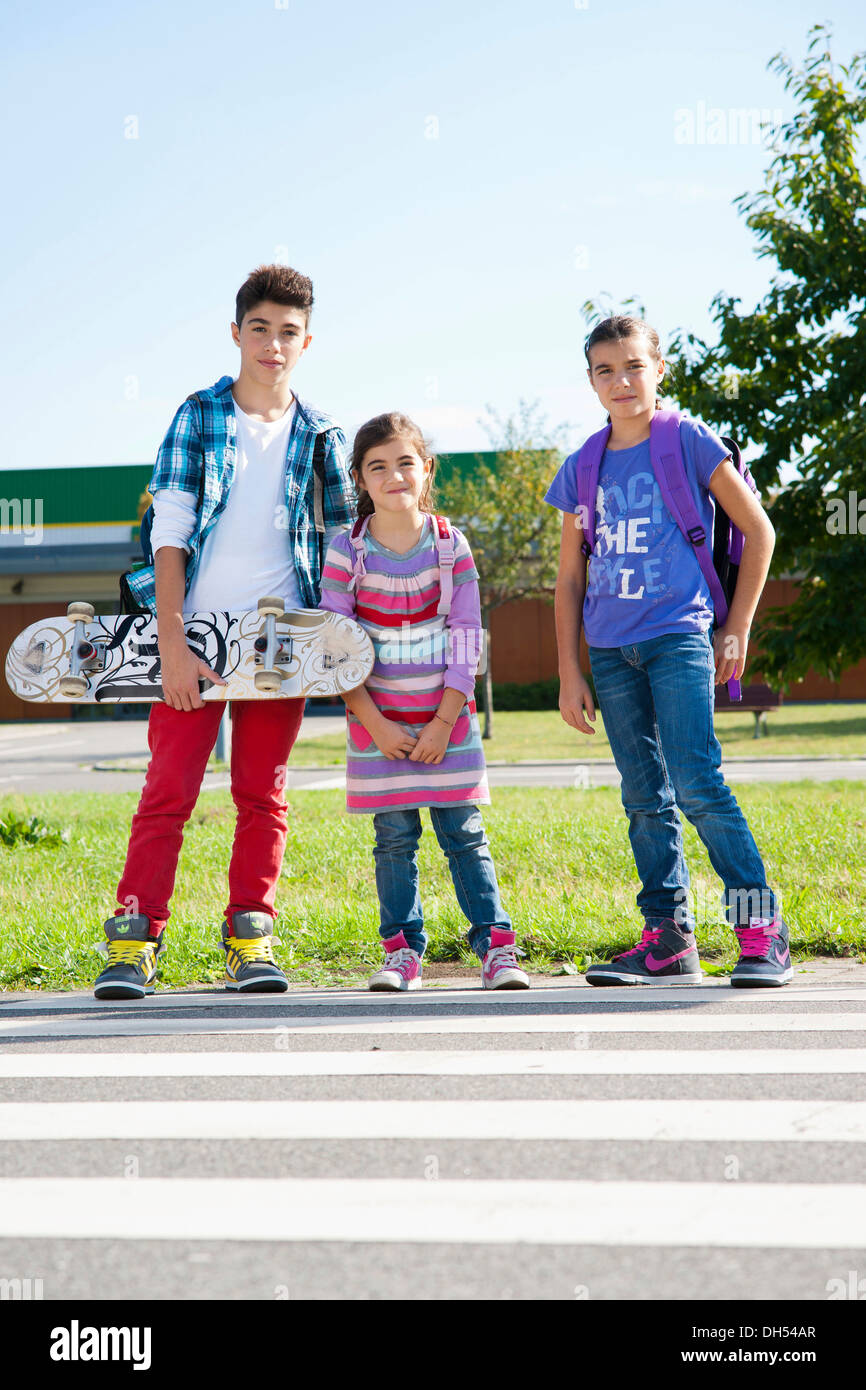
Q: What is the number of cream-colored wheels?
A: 4